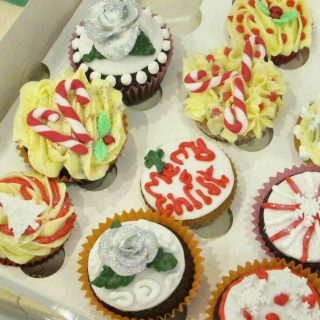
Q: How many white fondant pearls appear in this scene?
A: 14